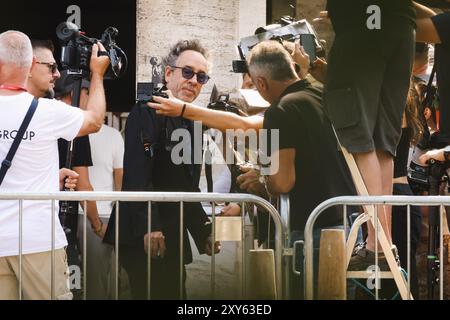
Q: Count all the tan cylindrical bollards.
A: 2